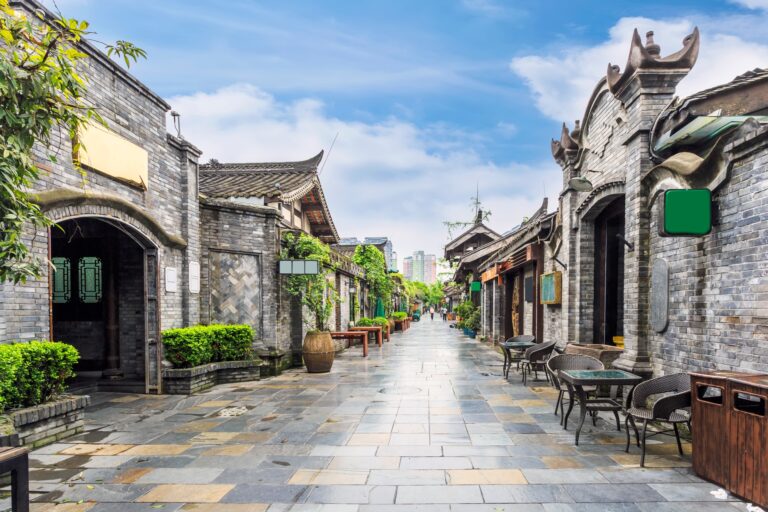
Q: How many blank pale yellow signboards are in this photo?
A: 1